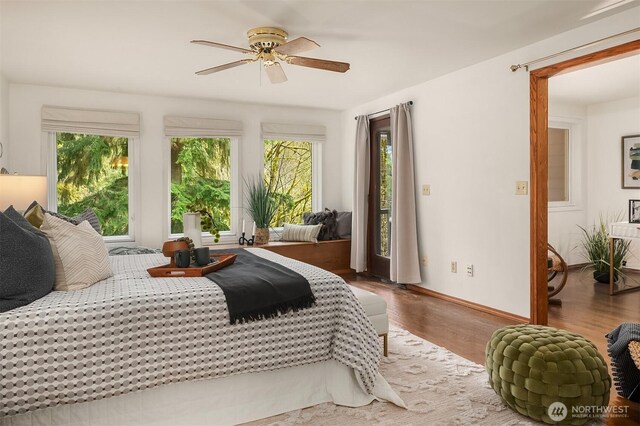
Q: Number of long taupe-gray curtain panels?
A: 2